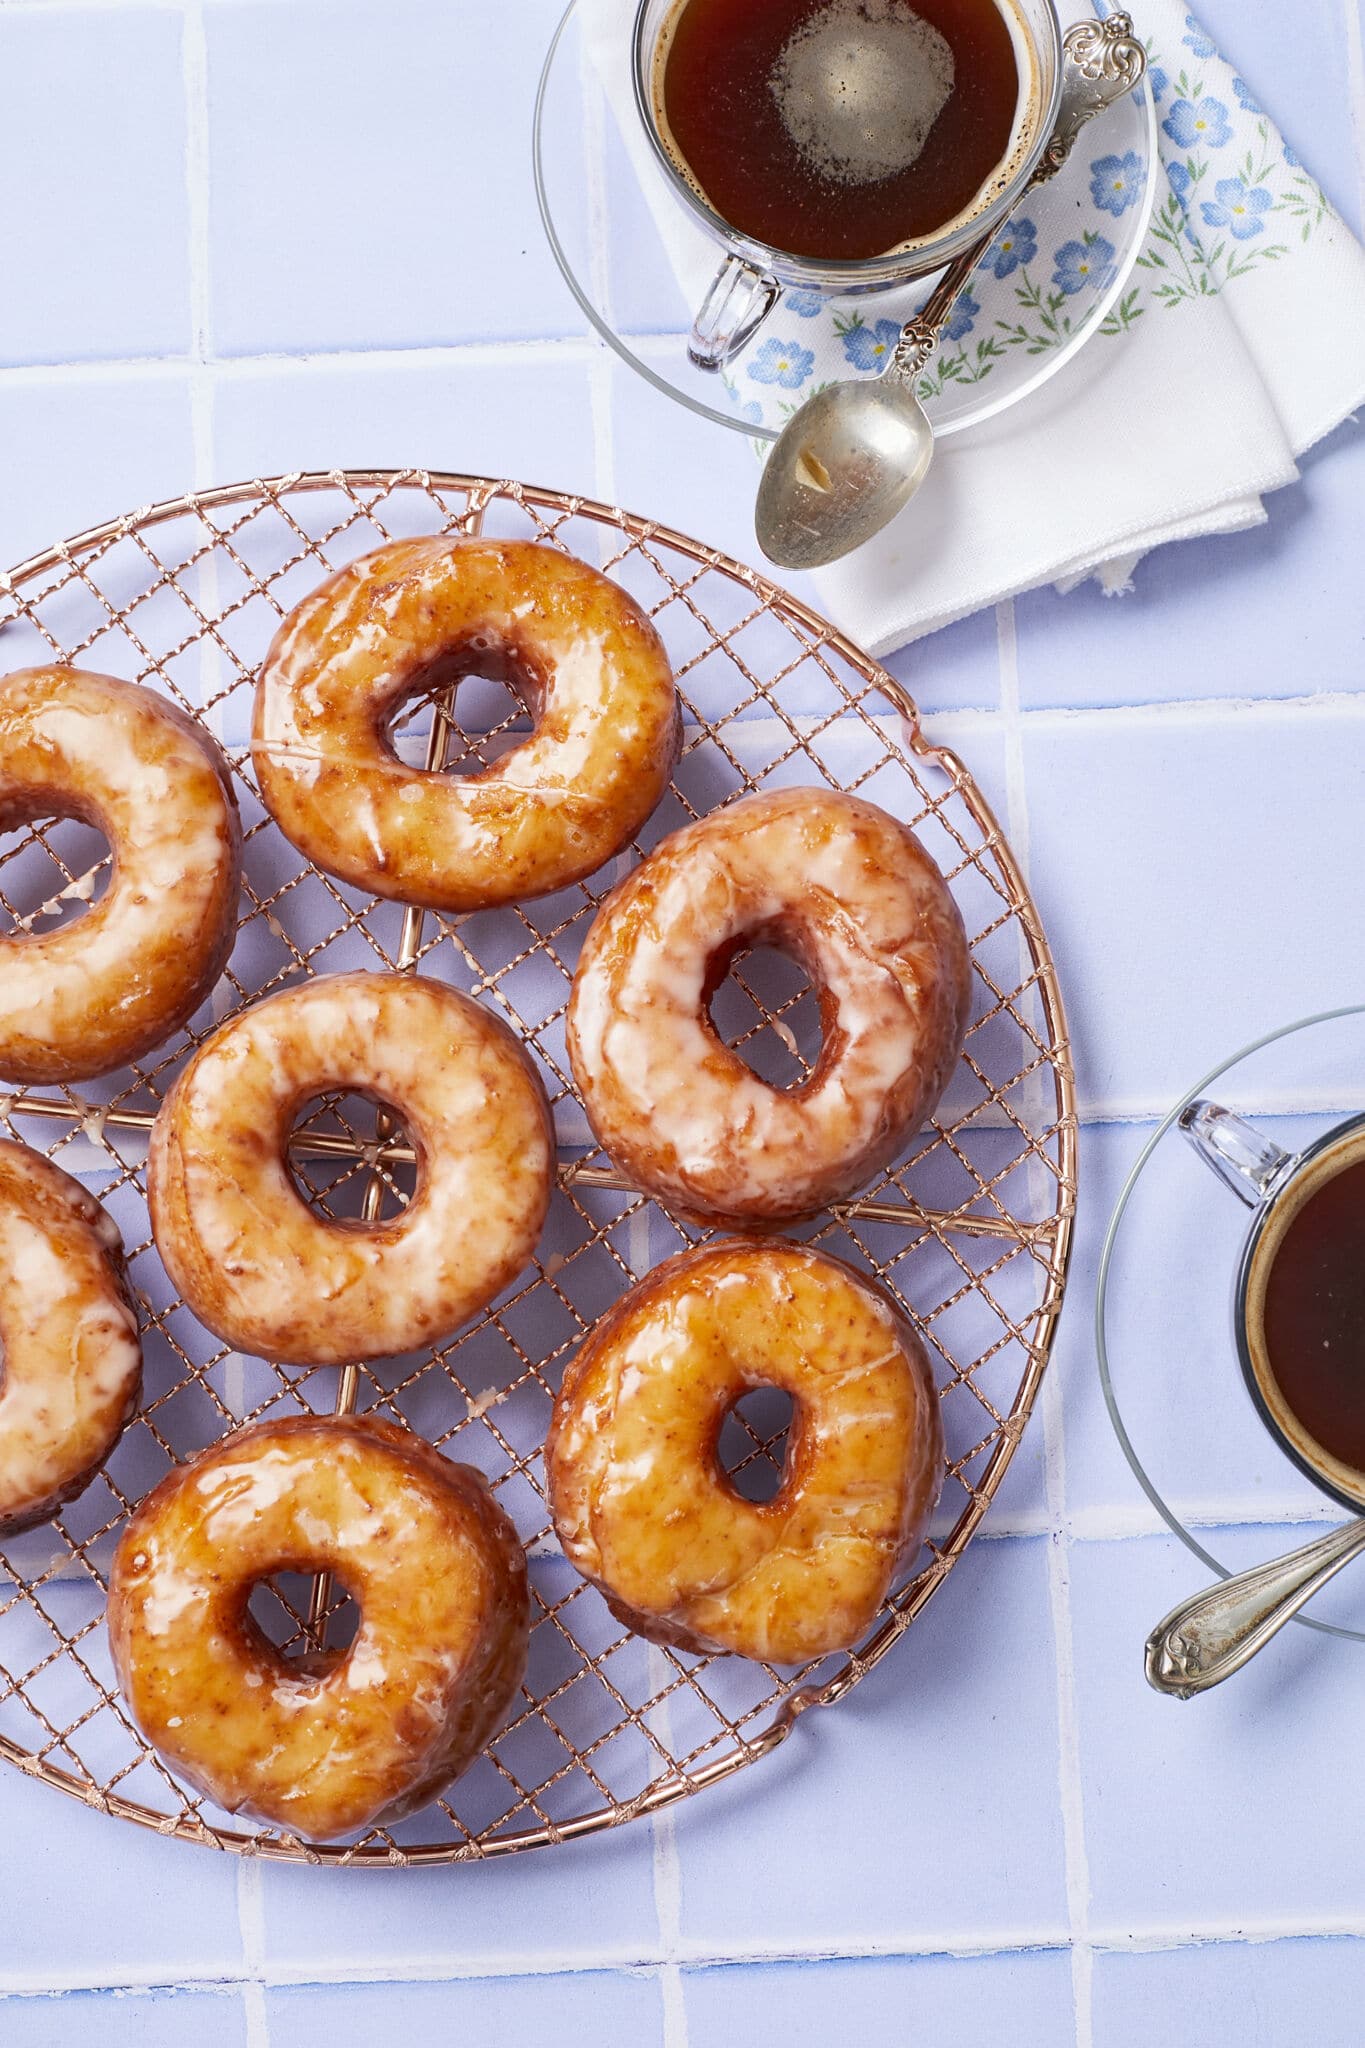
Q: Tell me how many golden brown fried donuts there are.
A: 7